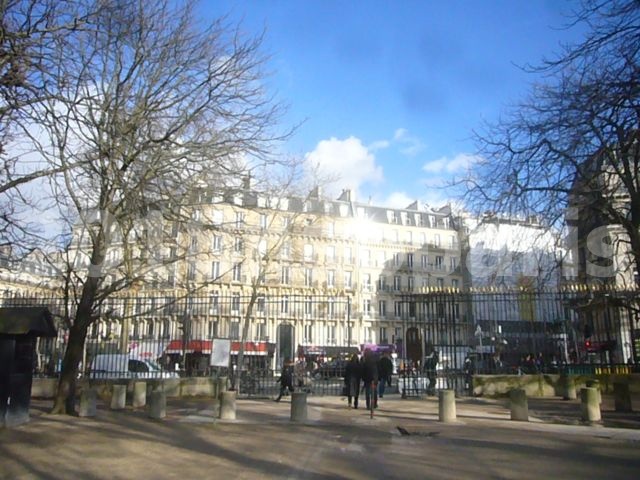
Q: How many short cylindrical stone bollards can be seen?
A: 12